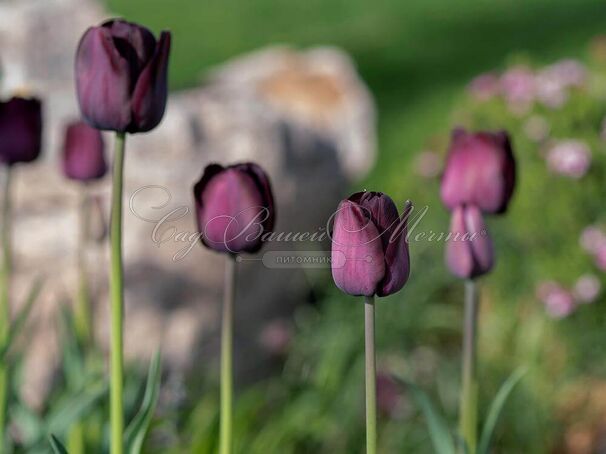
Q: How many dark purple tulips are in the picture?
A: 7